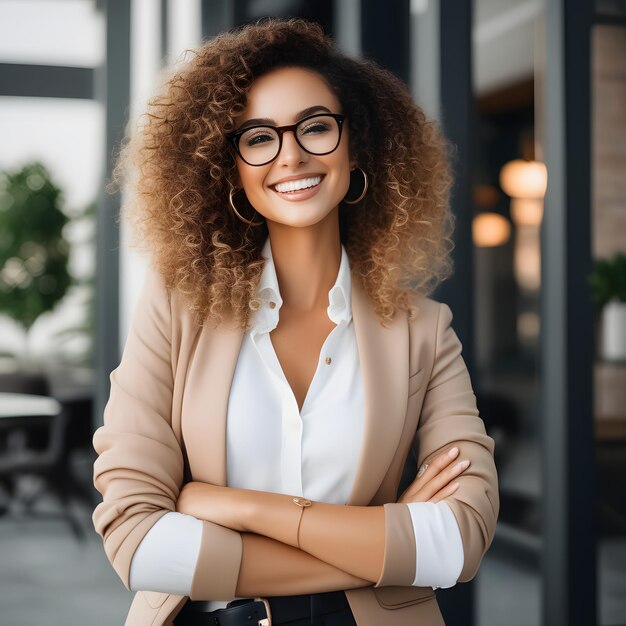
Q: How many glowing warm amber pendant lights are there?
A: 3